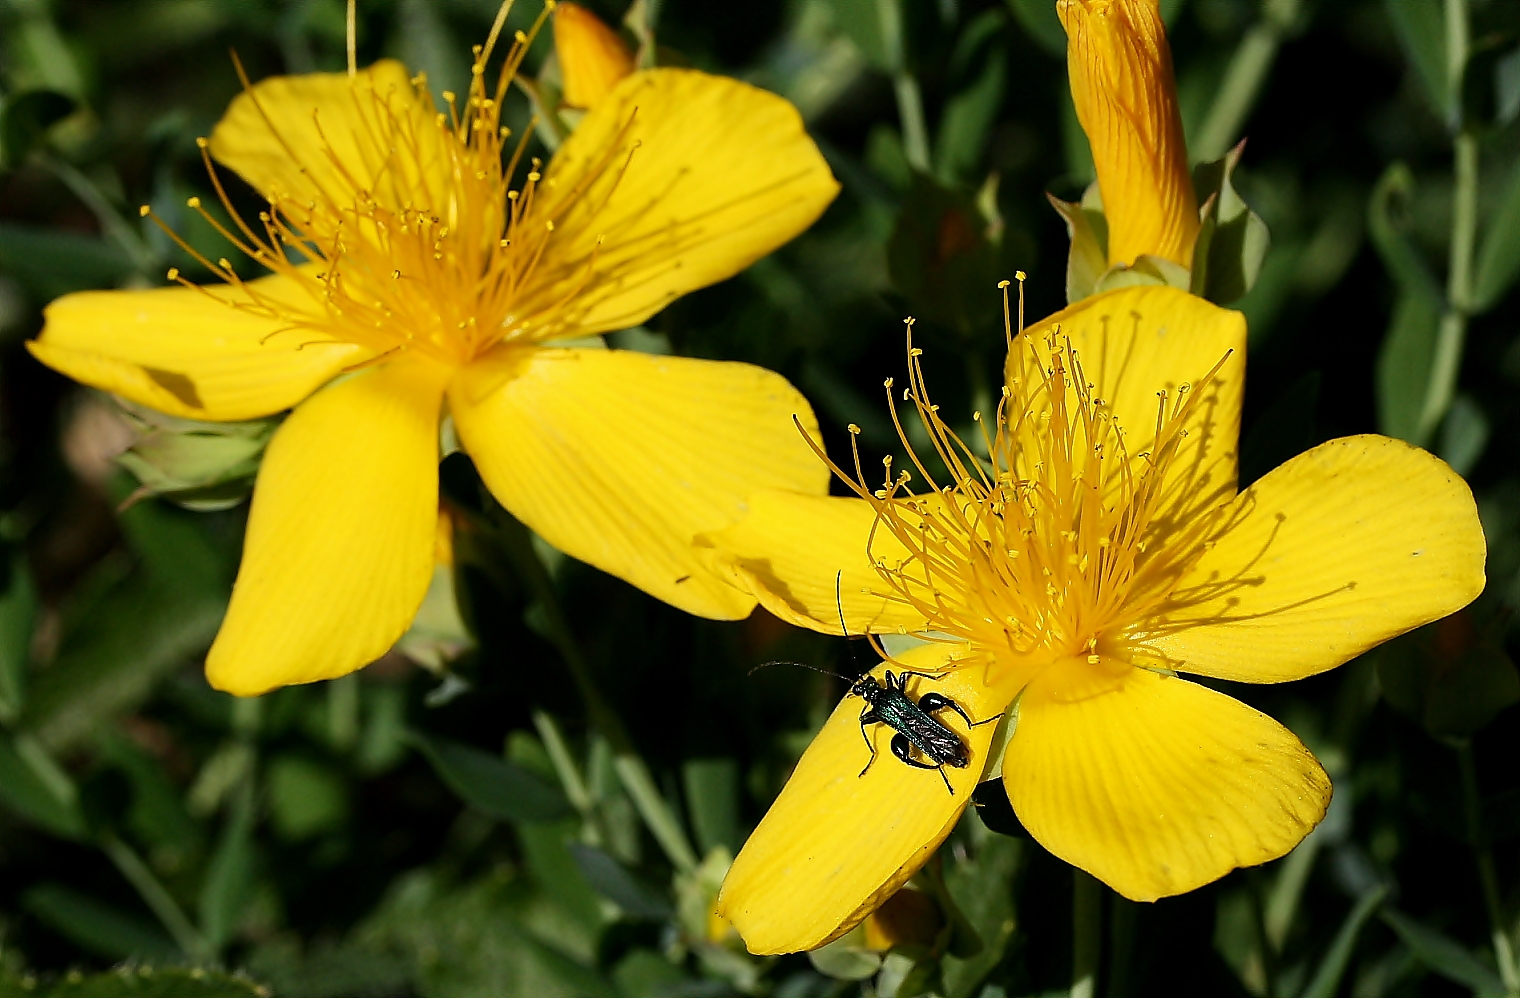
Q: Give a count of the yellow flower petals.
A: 10